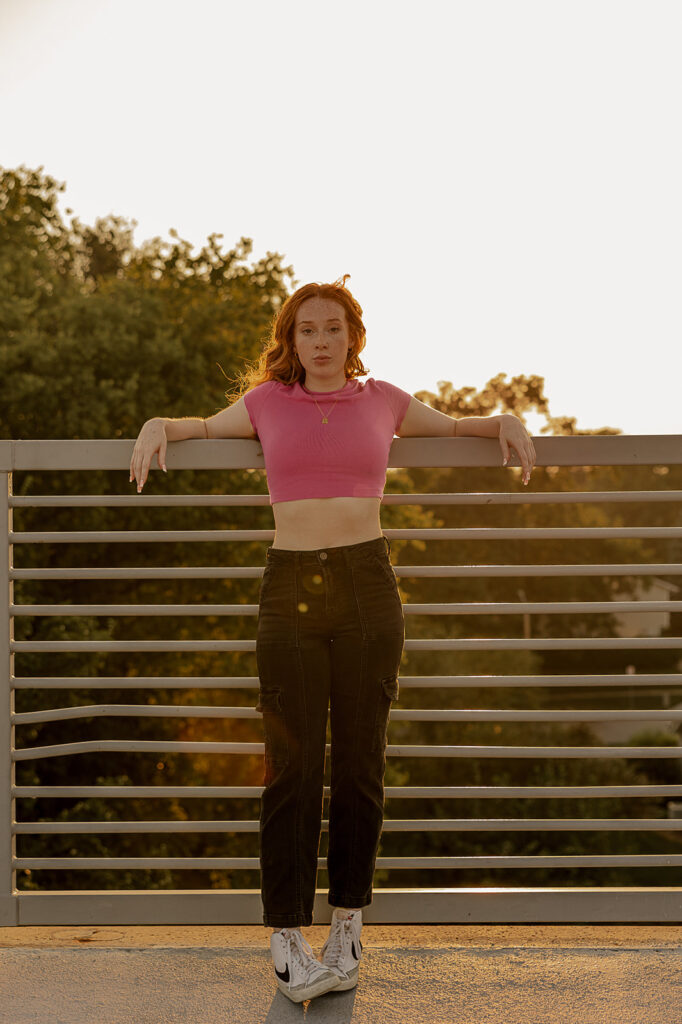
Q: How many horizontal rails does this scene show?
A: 13